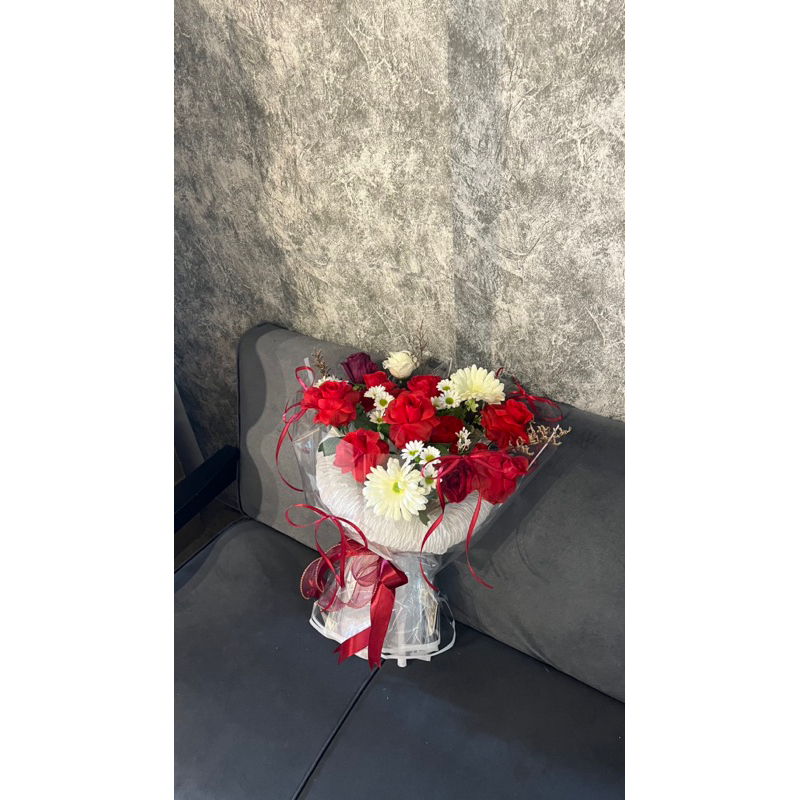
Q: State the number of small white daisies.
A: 9